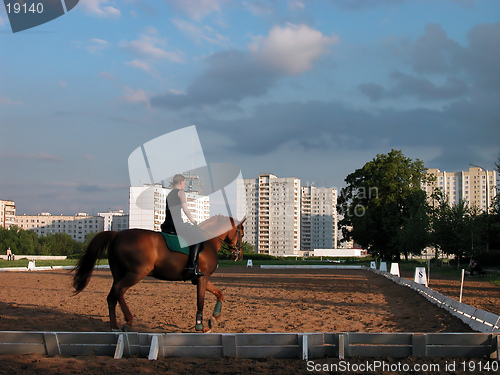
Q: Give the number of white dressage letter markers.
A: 6